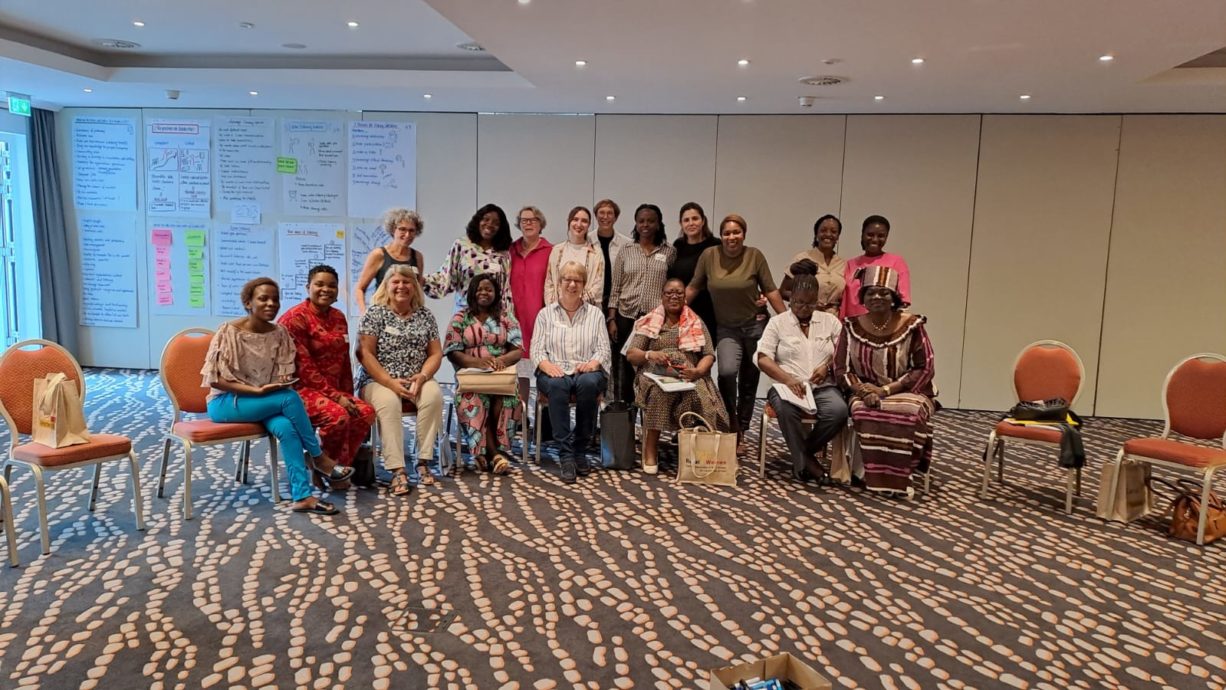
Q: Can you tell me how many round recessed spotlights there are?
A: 14